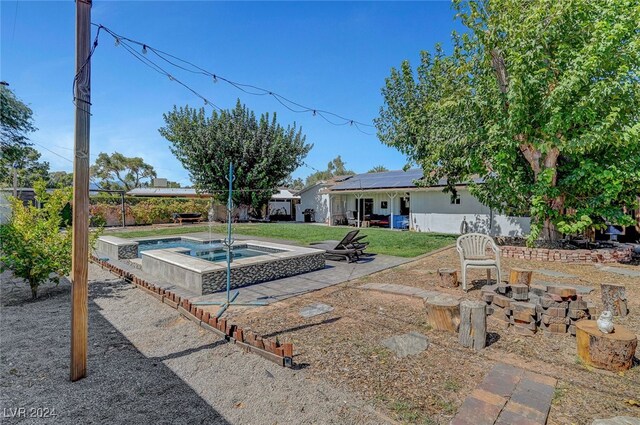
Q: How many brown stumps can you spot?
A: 6